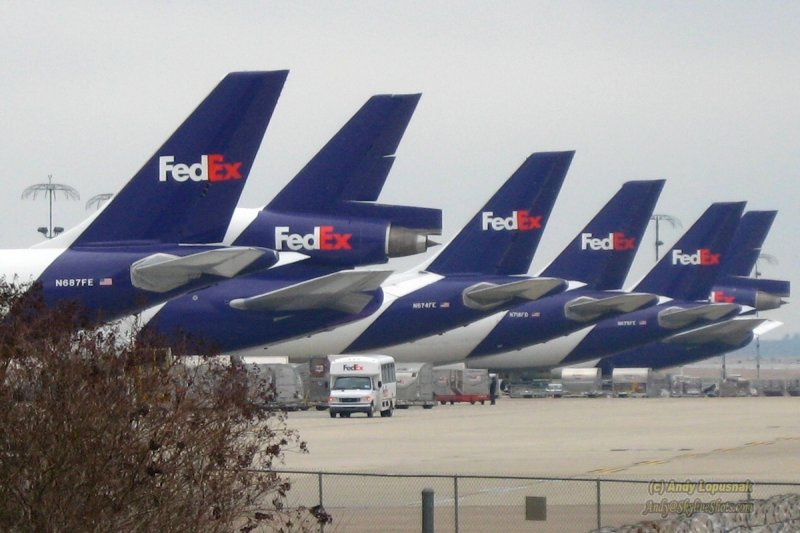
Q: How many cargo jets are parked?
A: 6